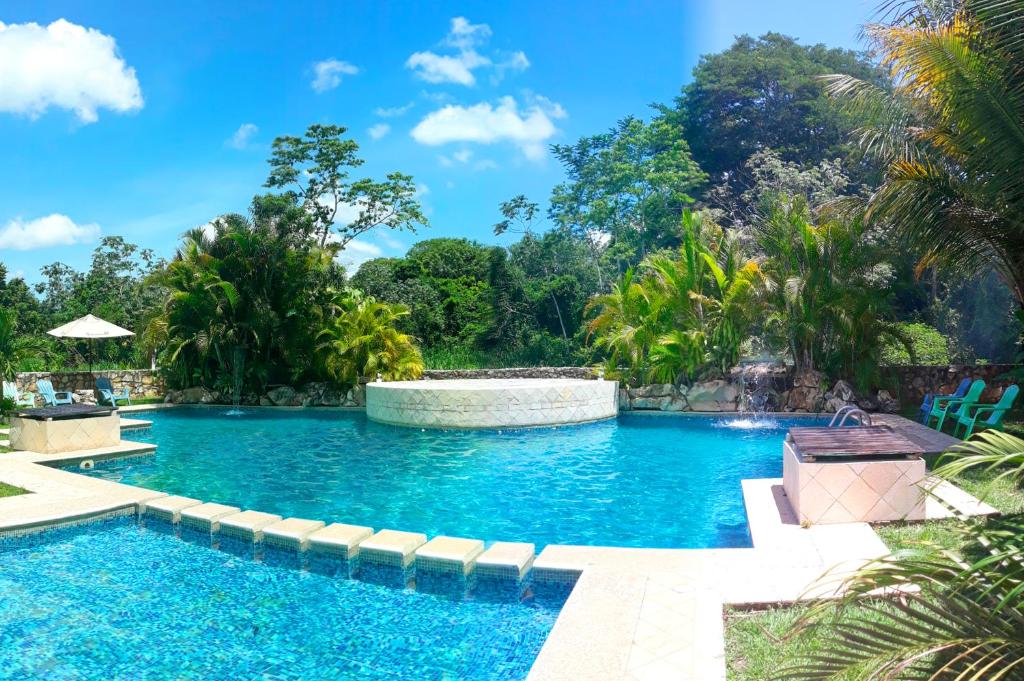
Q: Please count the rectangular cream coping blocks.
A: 8